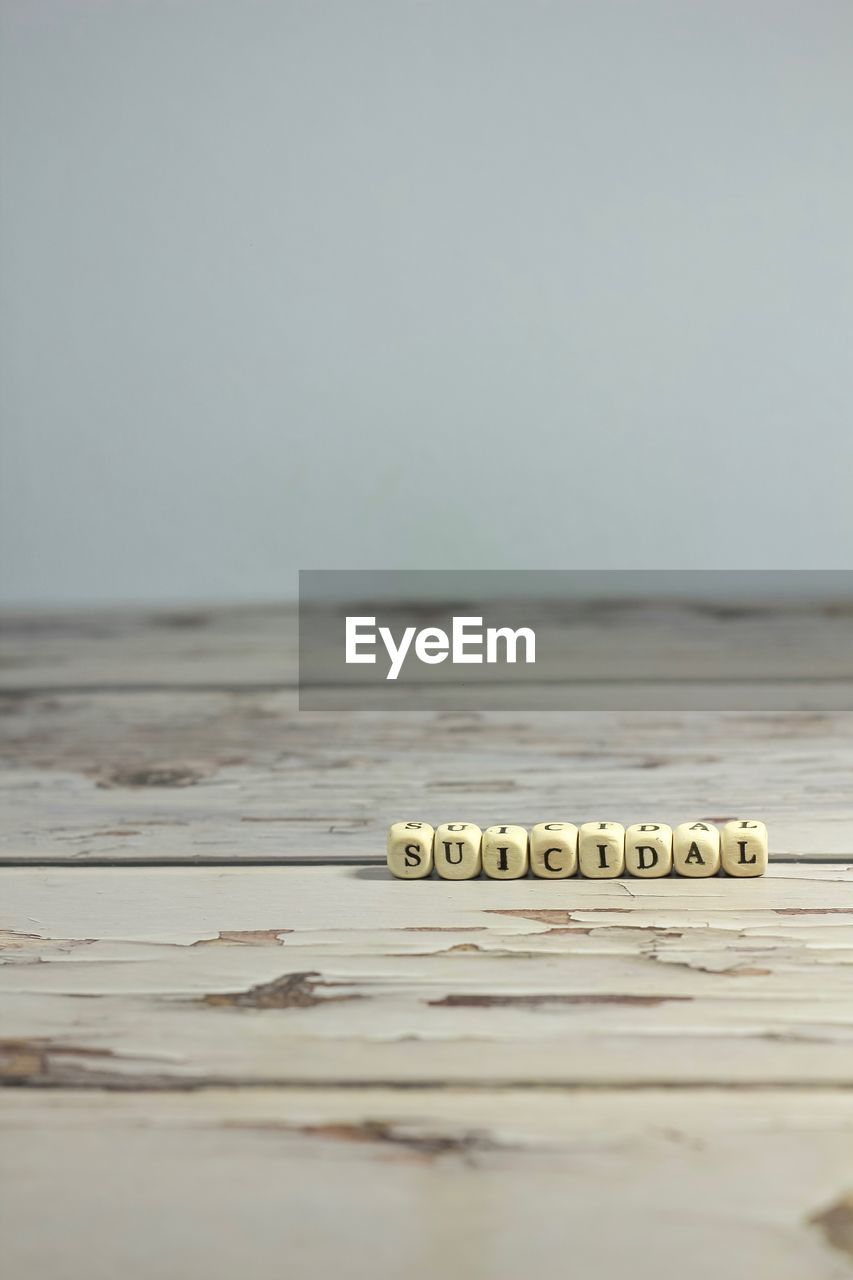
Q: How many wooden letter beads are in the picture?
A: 8